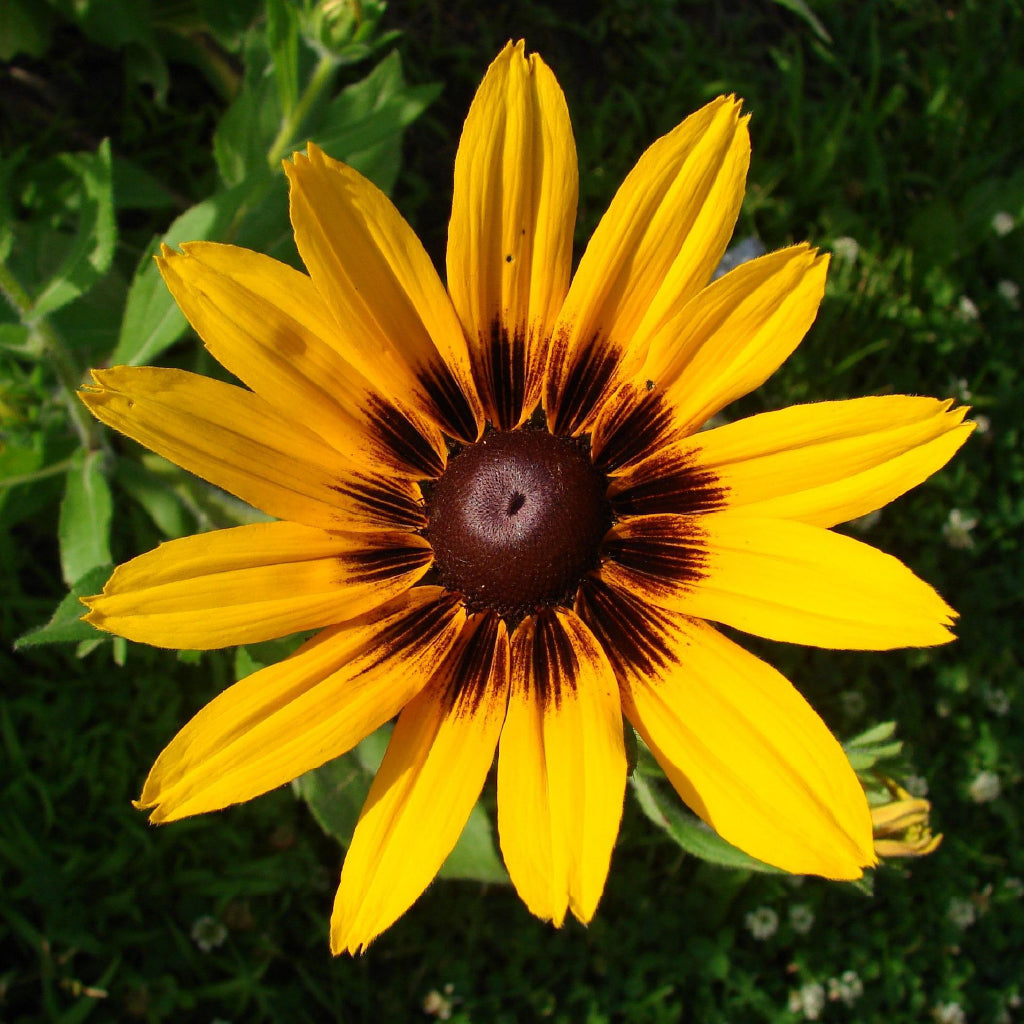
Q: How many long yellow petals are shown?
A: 13